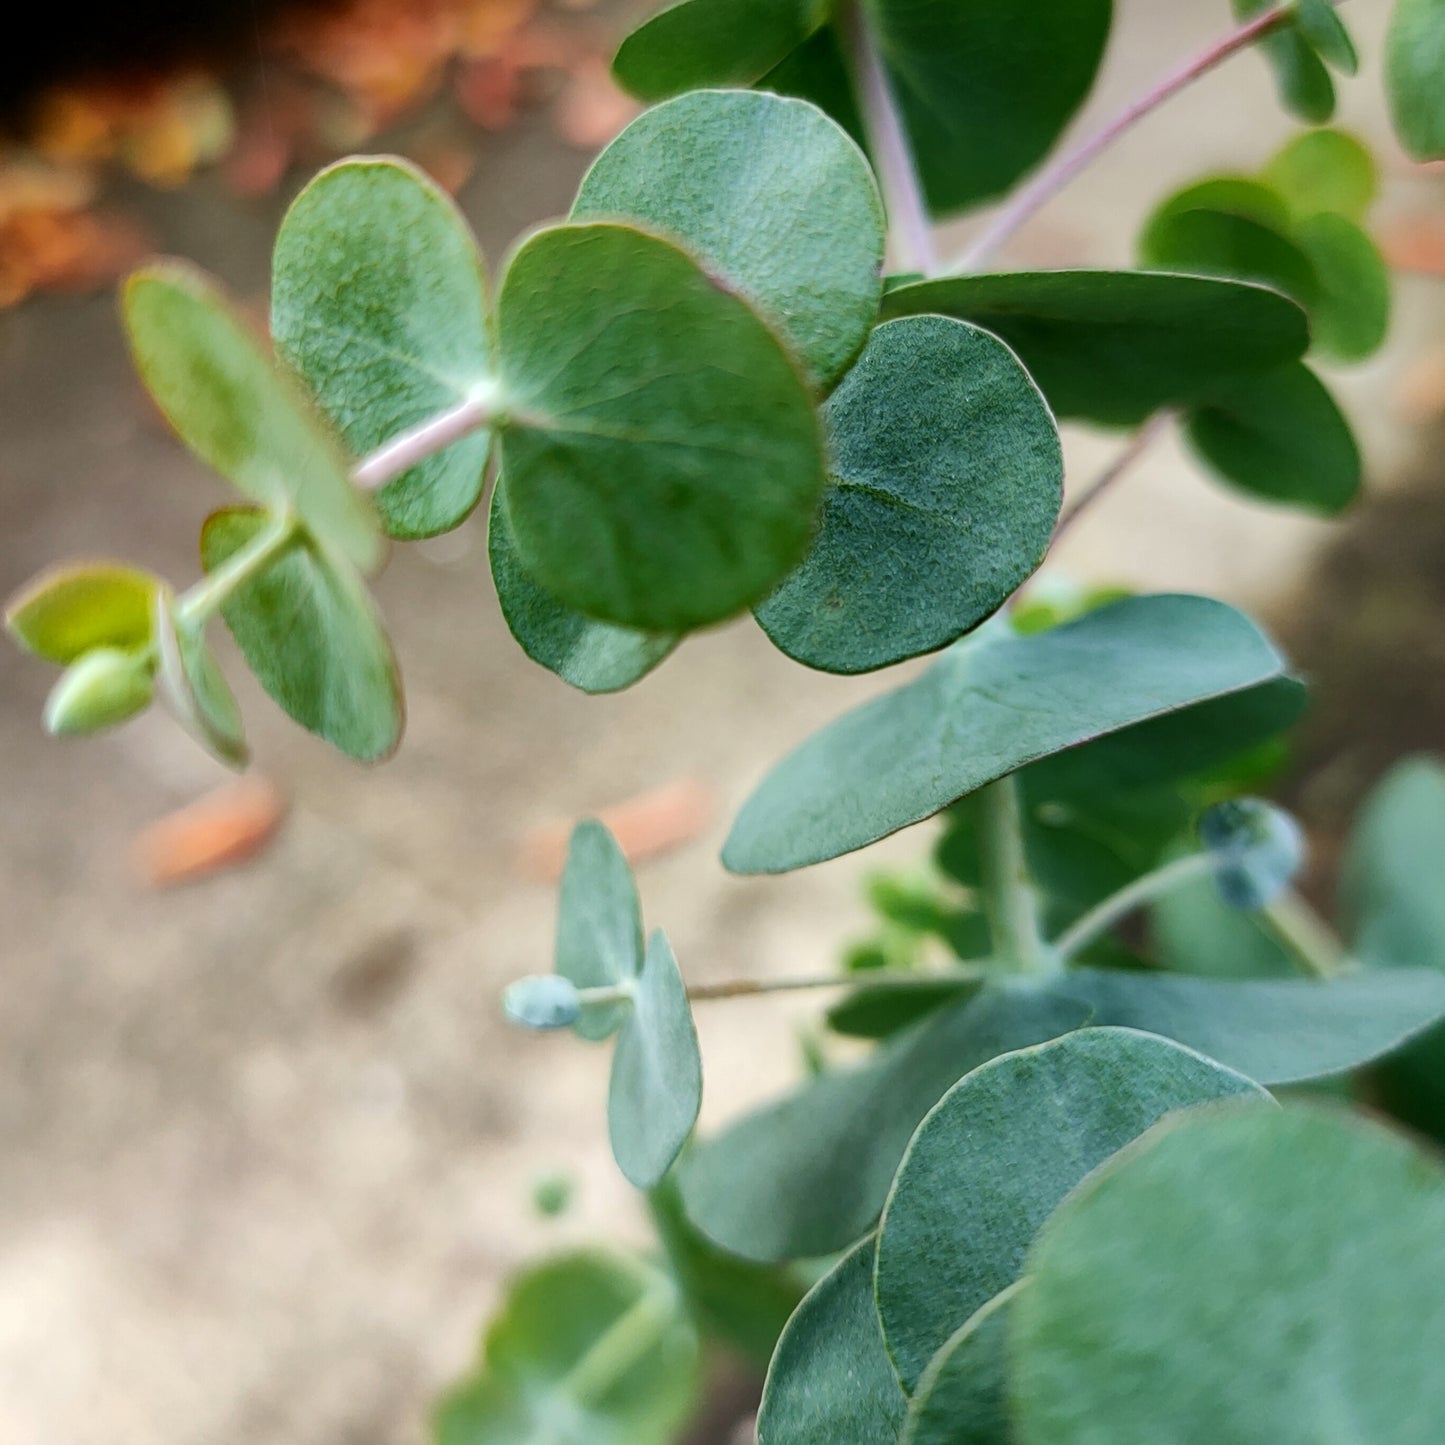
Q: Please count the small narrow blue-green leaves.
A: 2